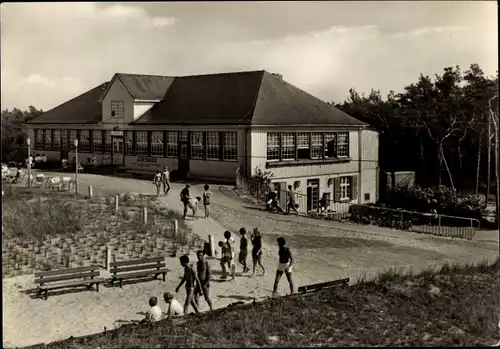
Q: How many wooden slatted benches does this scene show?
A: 3